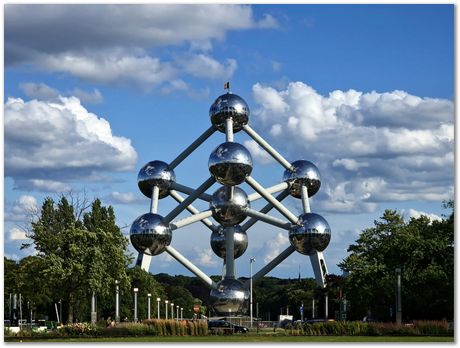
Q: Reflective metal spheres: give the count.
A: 9